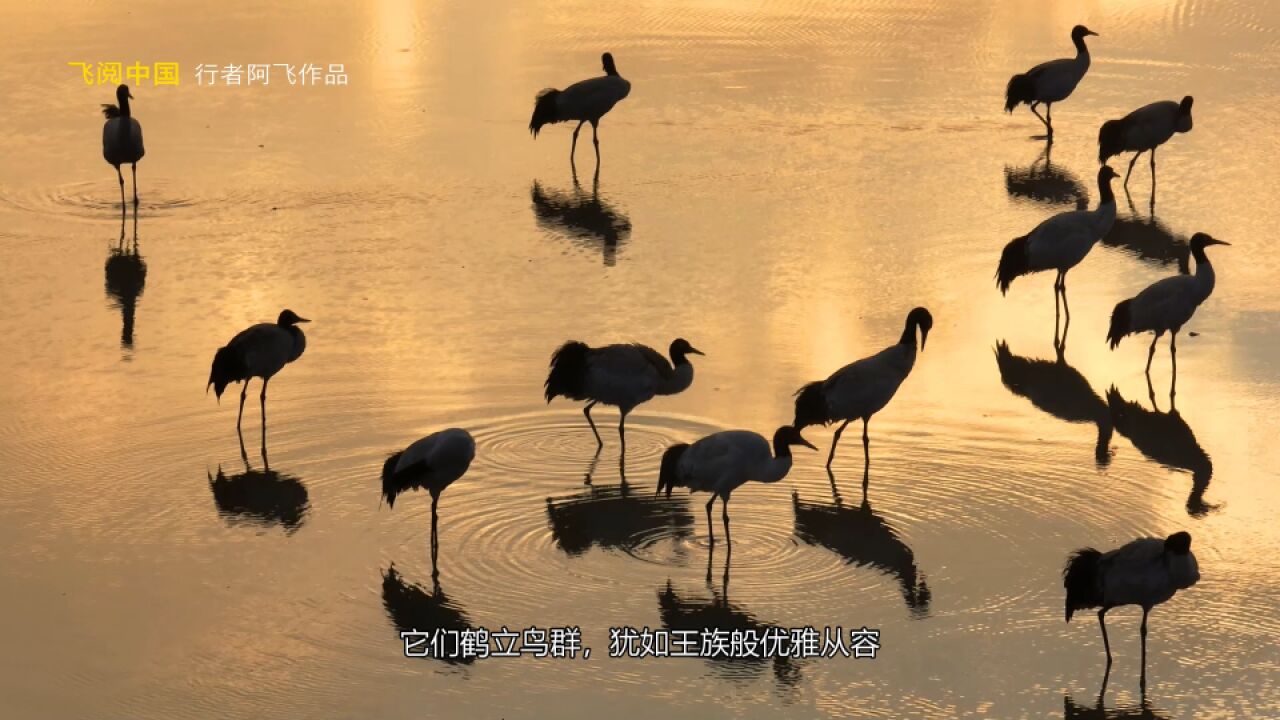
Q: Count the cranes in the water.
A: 12